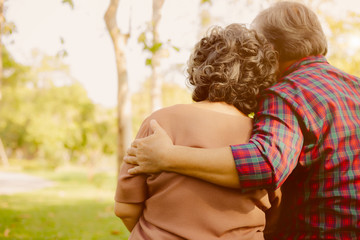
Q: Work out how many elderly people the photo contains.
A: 2